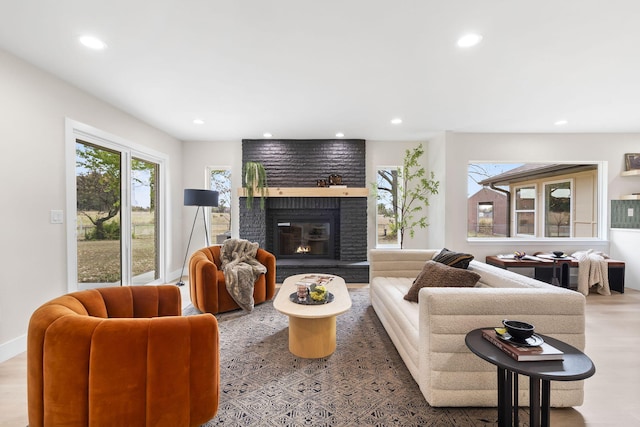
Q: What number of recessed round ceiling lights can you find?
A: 7